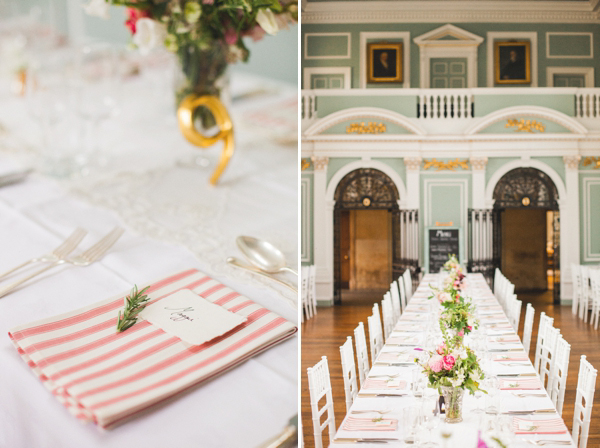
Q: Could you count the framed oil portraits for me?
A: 2